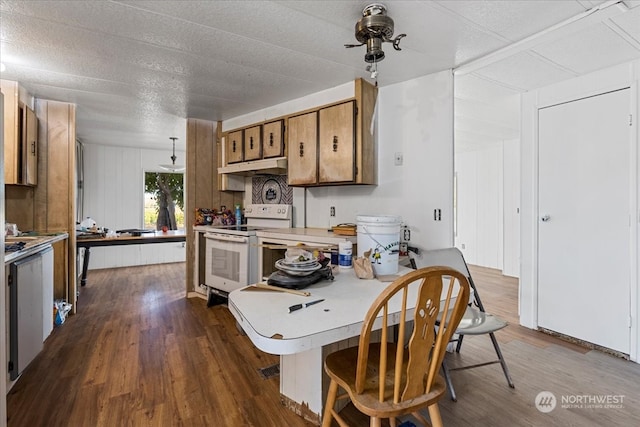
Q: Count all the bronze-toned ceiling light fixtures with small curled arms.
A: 1